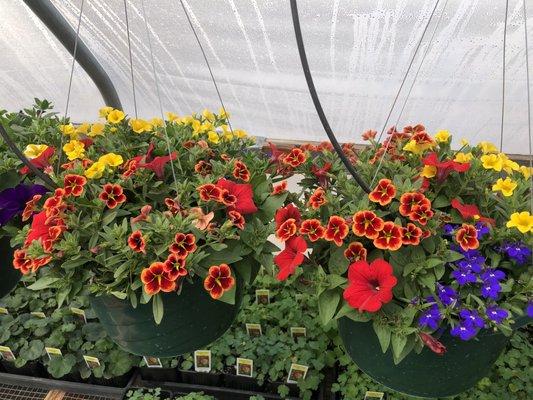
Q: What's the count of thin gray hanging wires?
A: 8